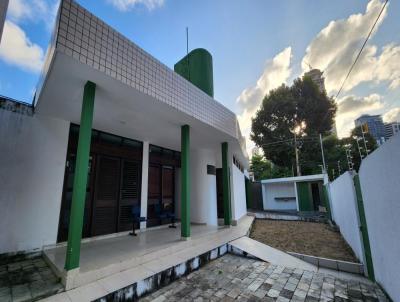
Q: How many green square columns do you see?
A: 3